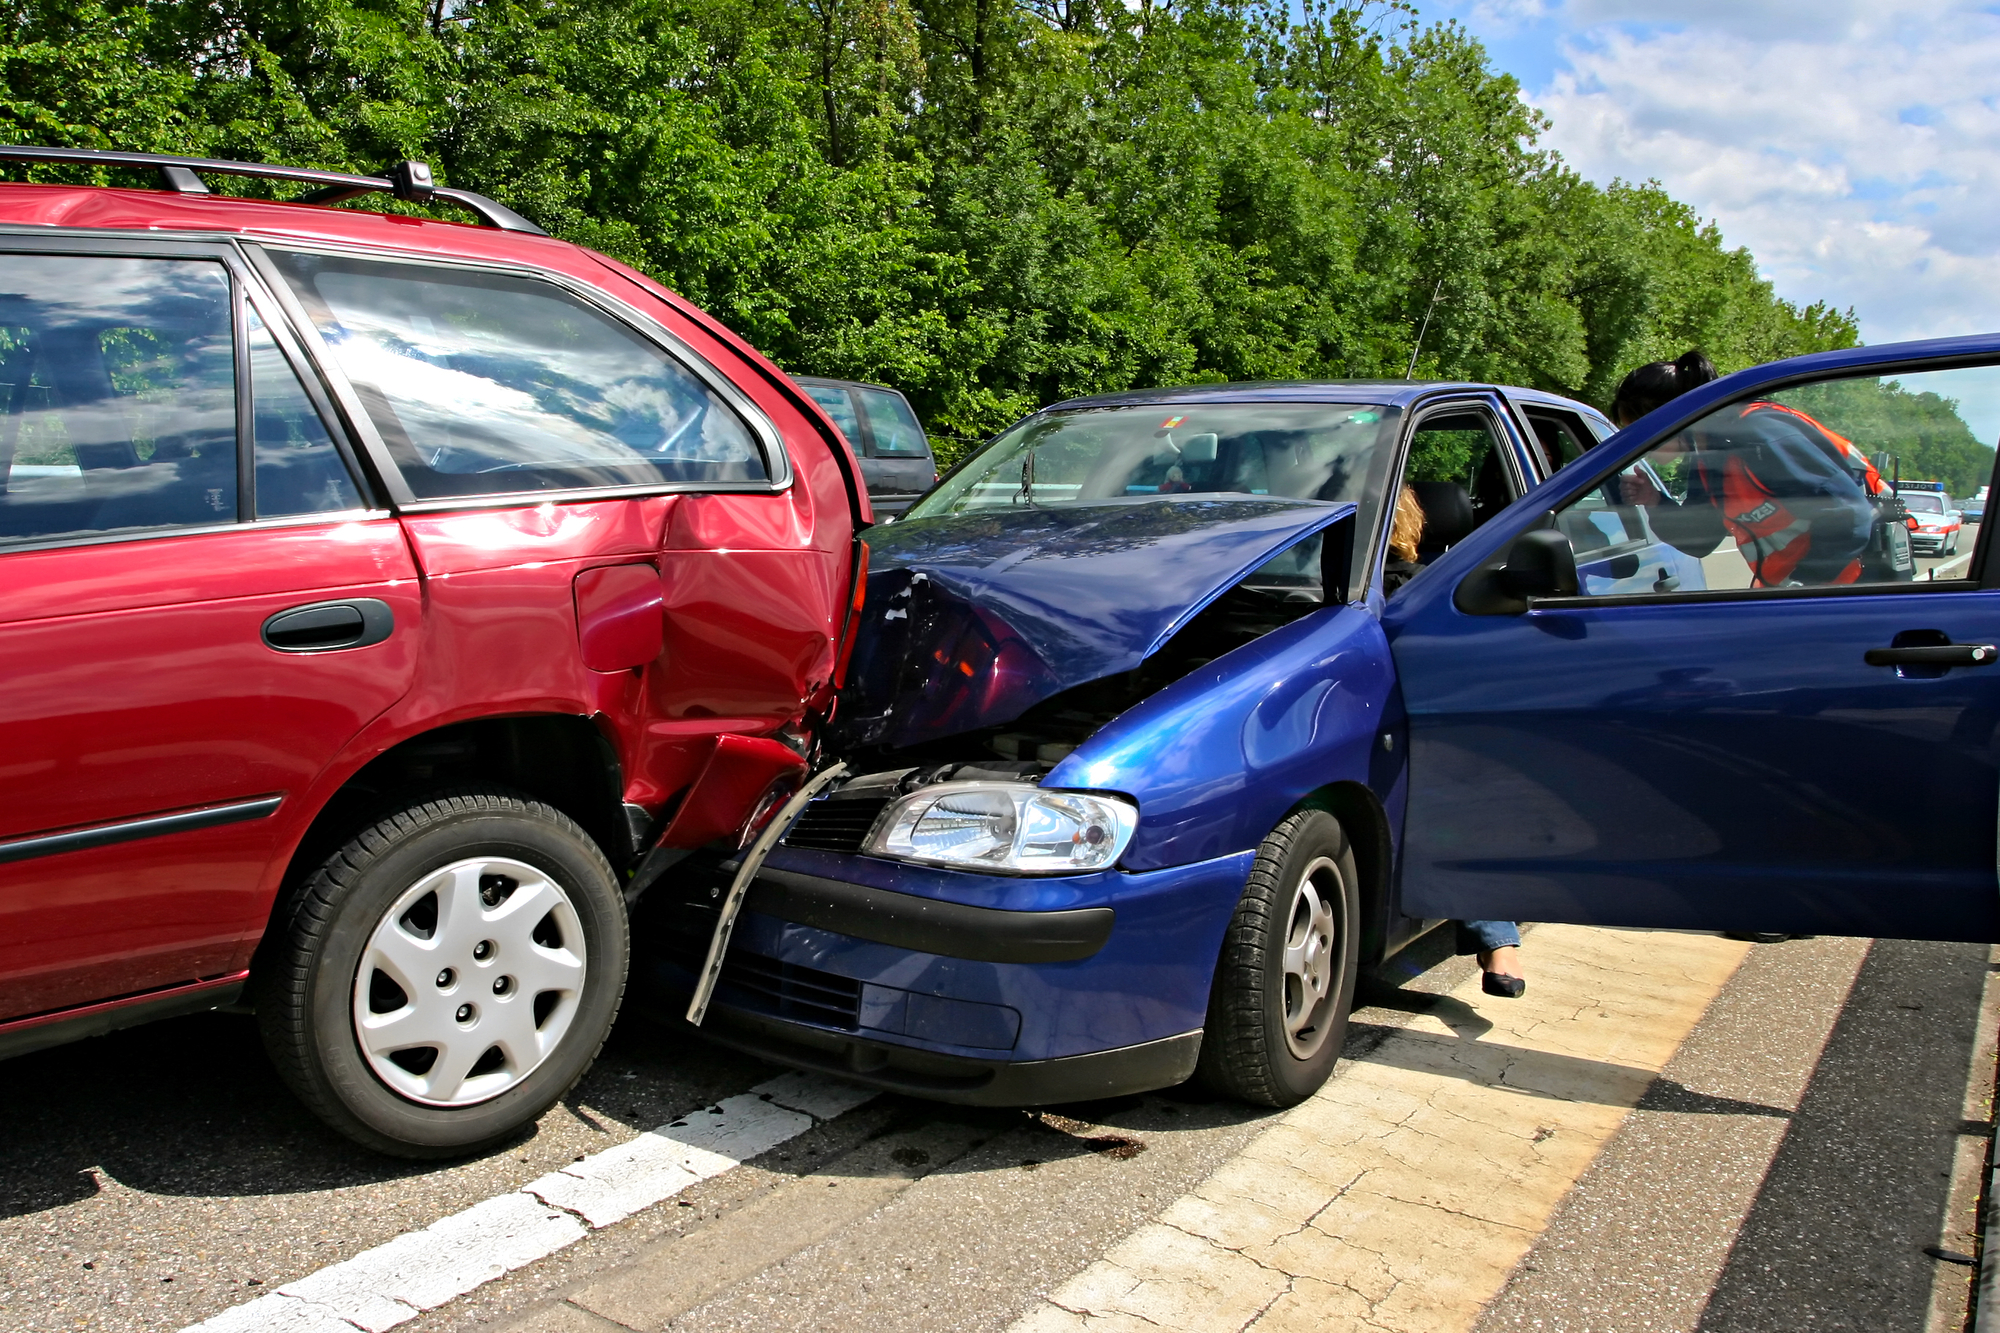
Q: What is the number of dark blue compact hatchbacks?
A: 1